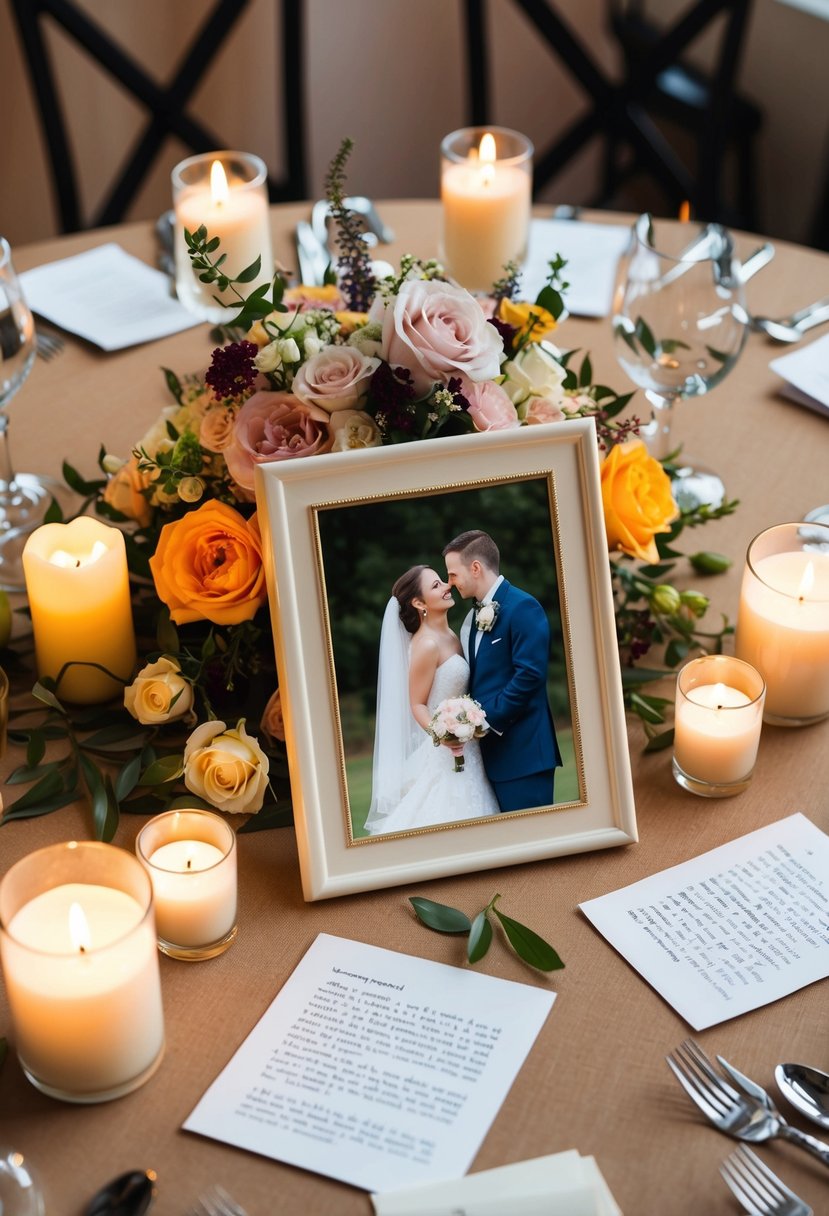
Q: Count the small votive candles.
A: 2